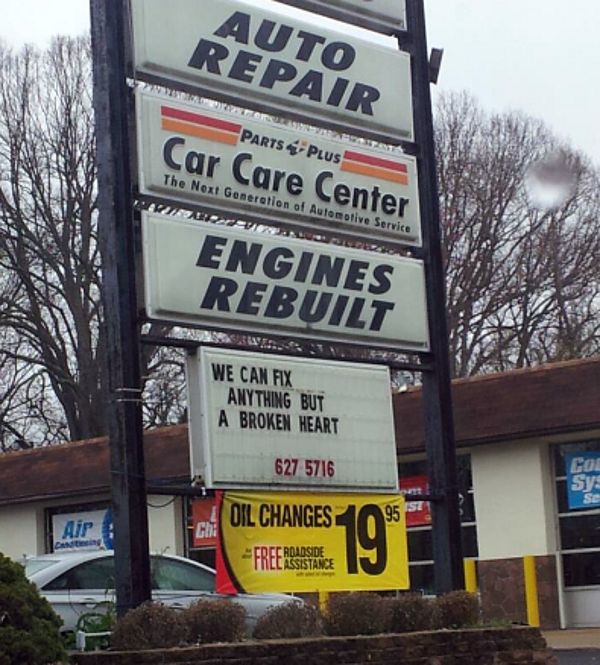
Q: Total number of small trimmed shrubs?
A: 6